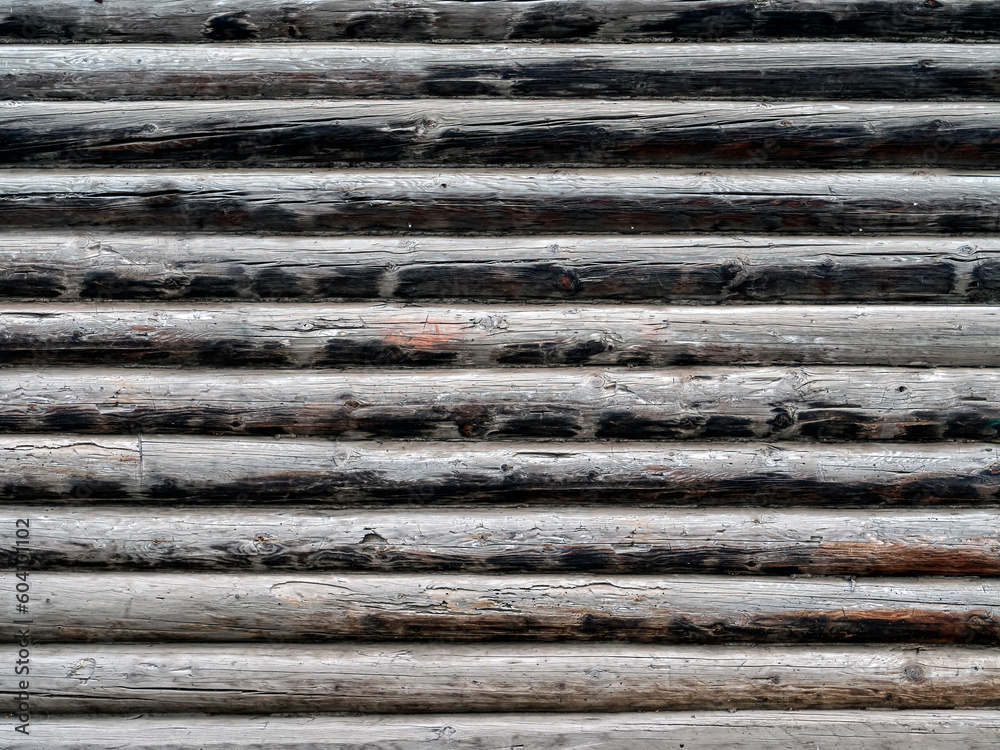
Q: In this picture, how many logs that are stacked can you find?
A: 12